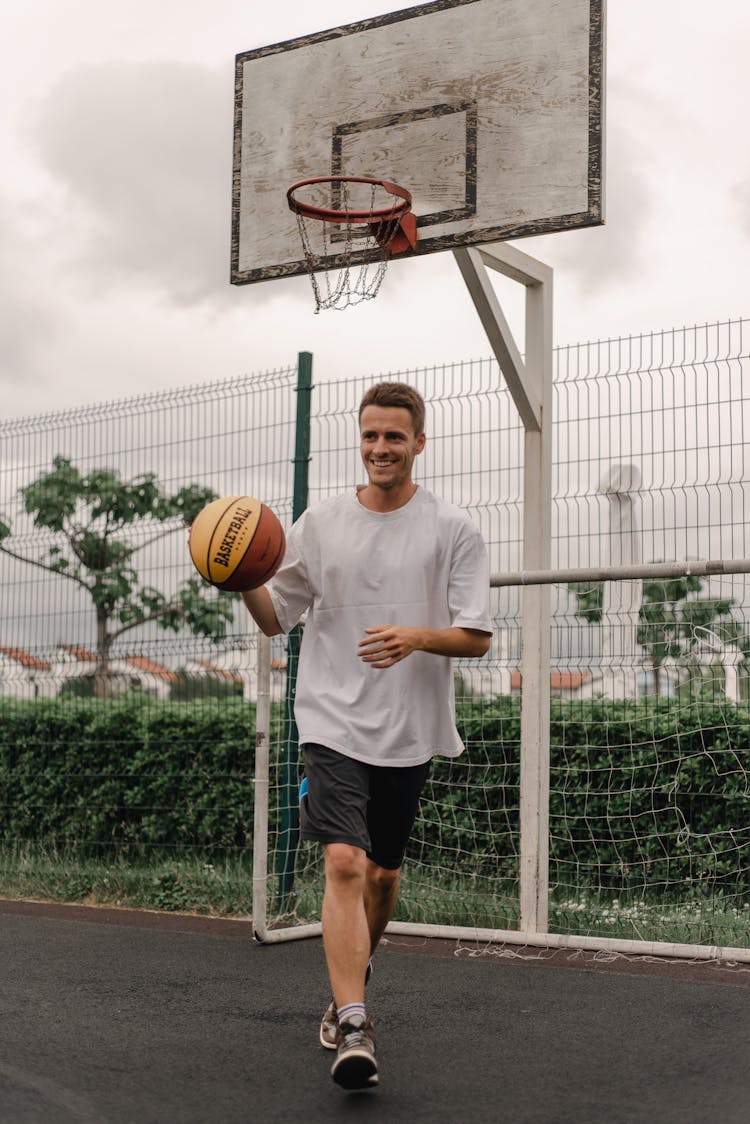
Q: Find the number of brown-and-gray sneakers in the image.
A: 2